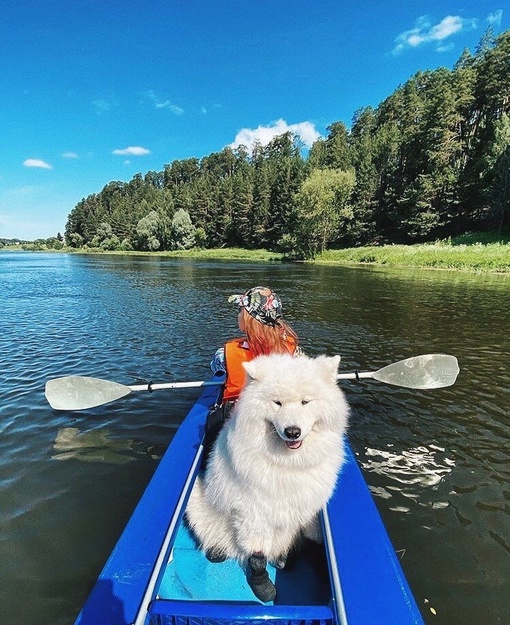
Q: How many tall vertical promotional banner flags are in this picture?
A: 0